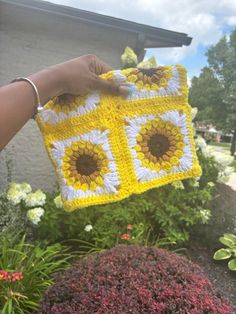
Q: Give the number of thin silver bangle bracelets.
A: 1